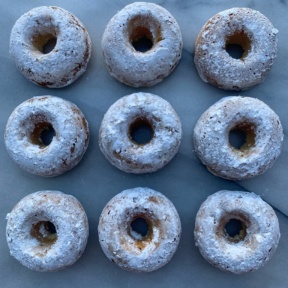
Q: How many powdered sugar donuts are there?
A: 9